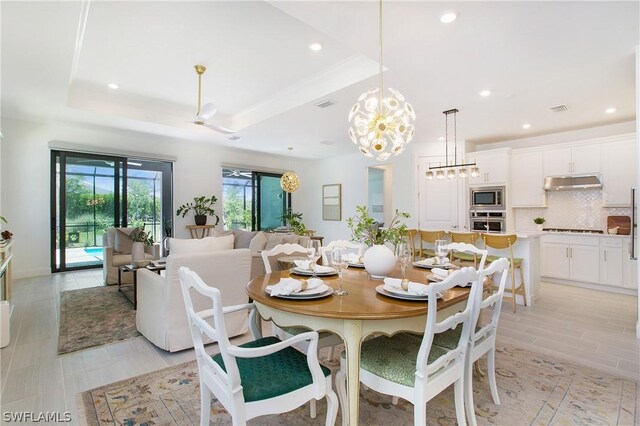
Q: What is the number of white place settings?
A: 6